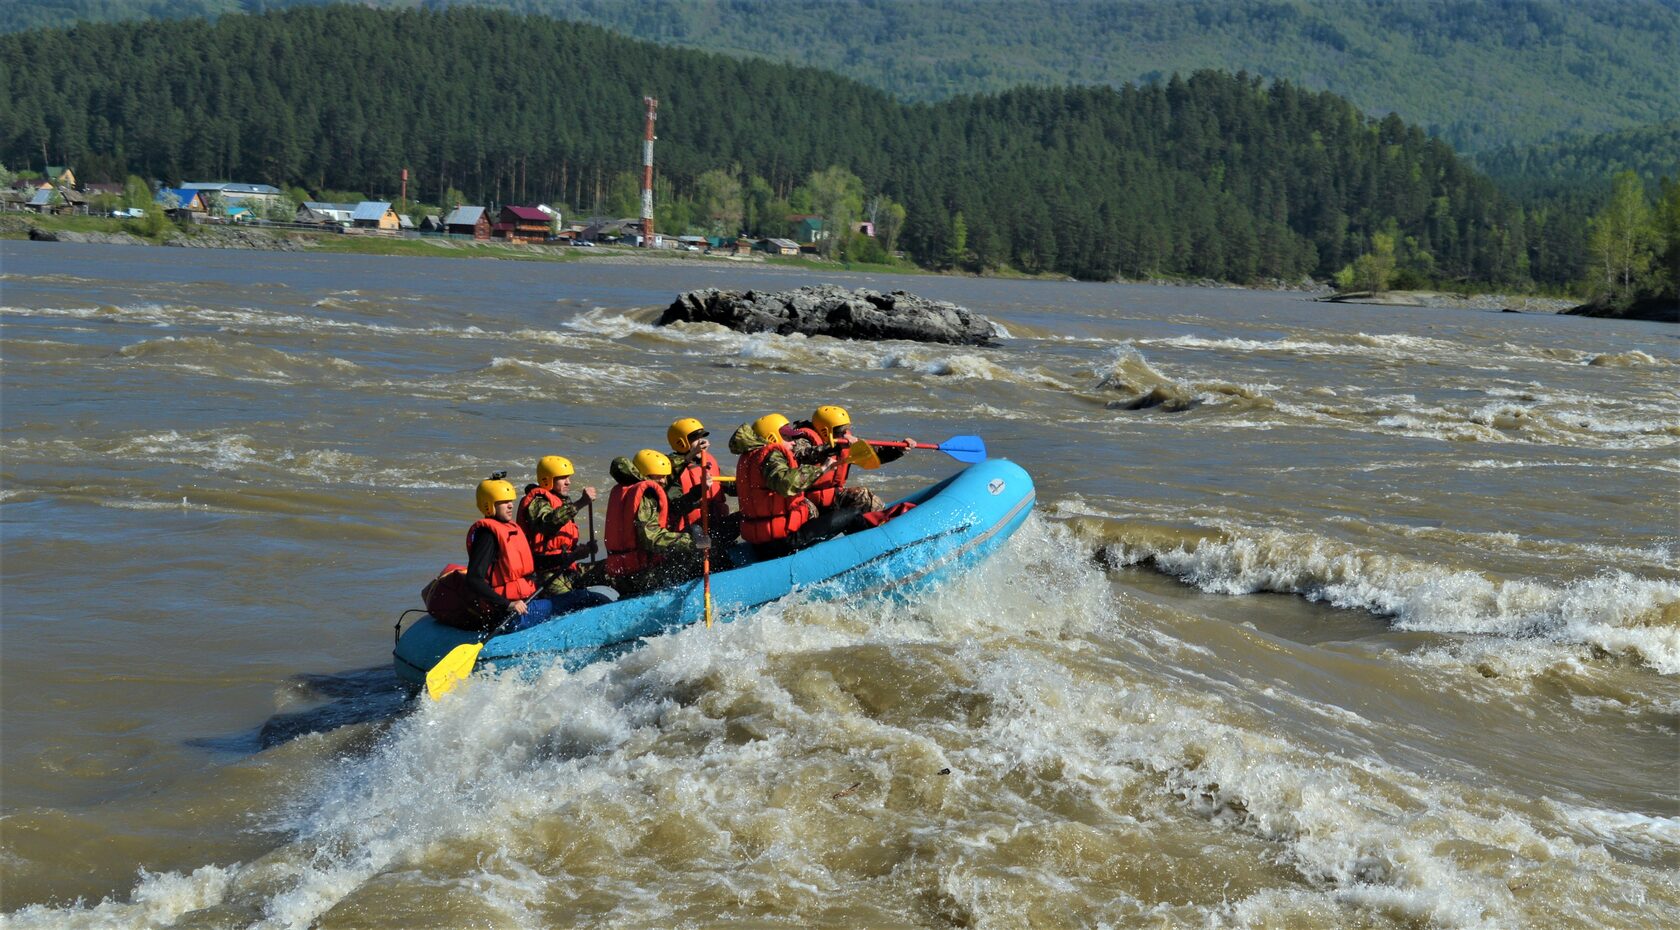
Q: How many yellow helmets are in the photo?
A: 6